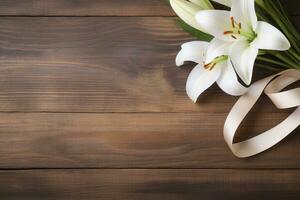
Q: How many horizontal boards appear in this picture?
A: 4